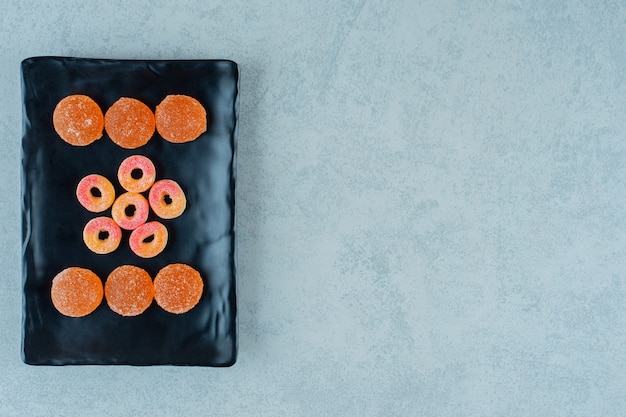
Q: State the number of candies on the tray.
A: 12